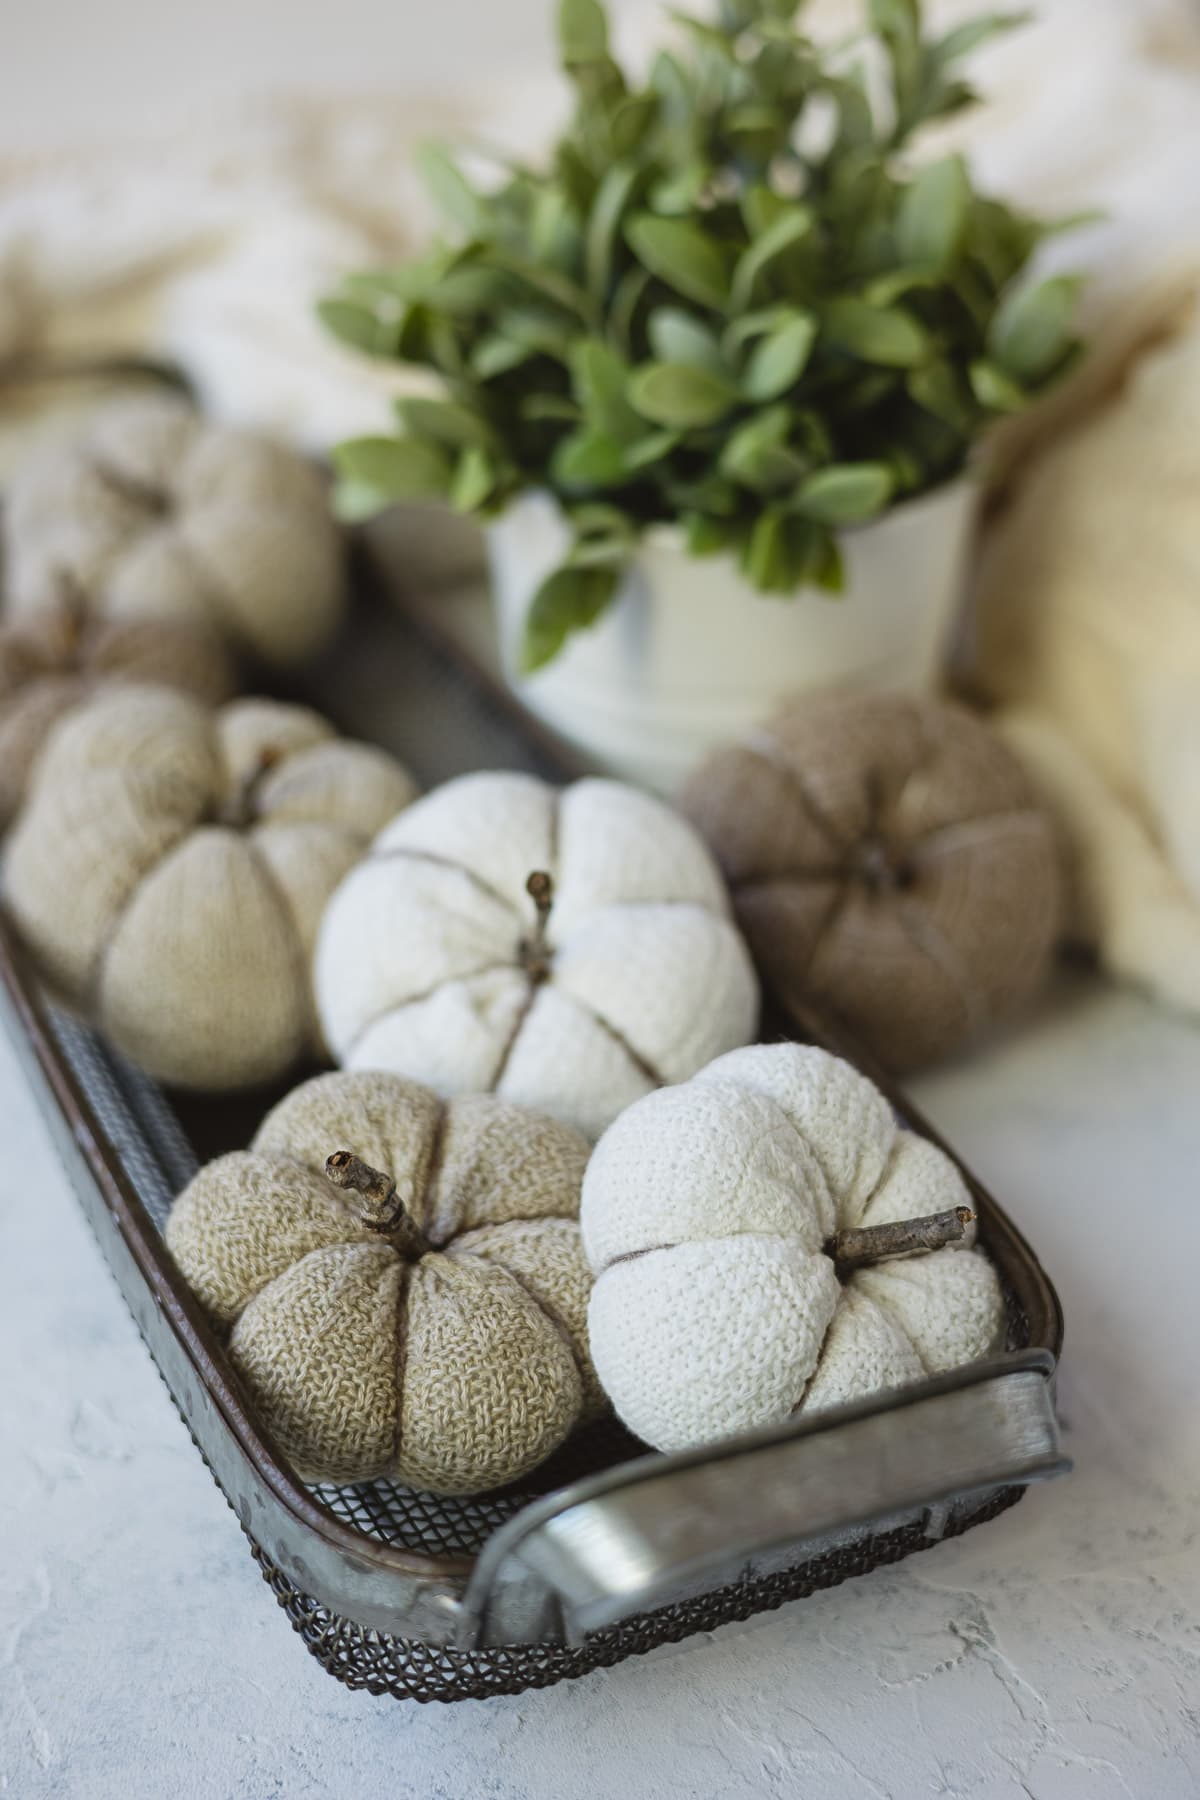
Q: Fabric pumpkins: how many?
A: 7